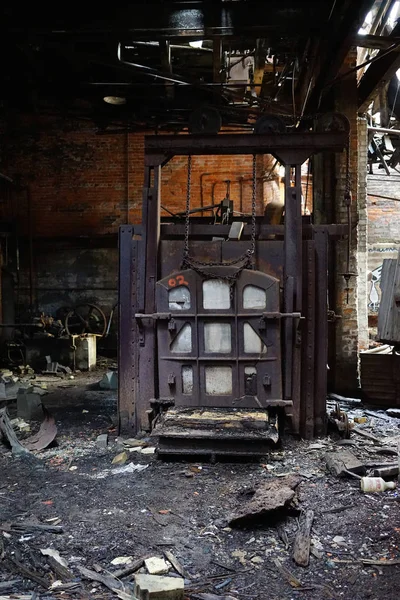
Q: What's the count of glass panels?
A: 9